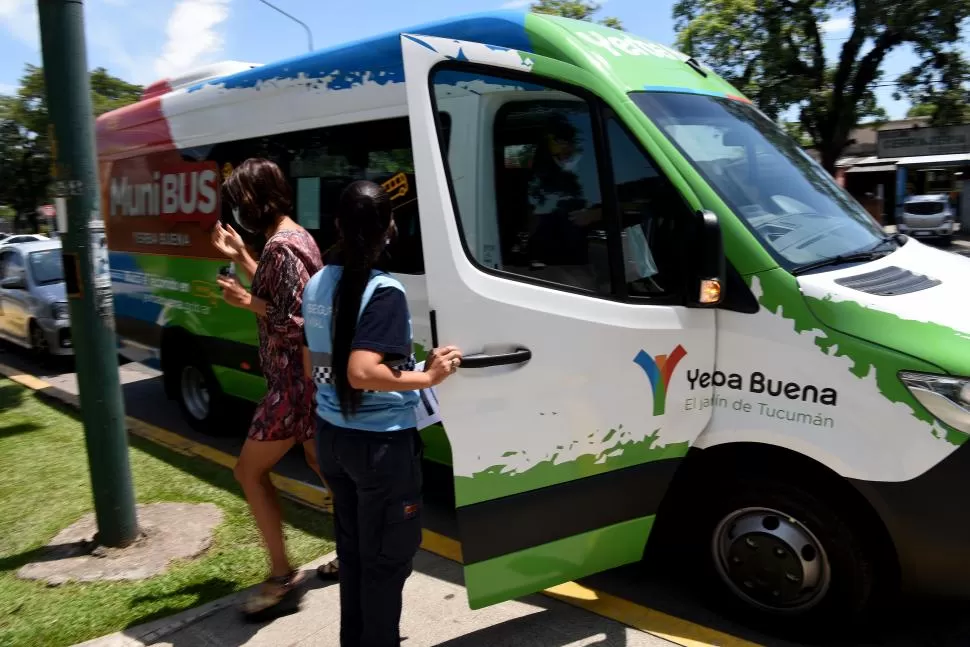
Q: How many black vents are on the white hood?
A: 1